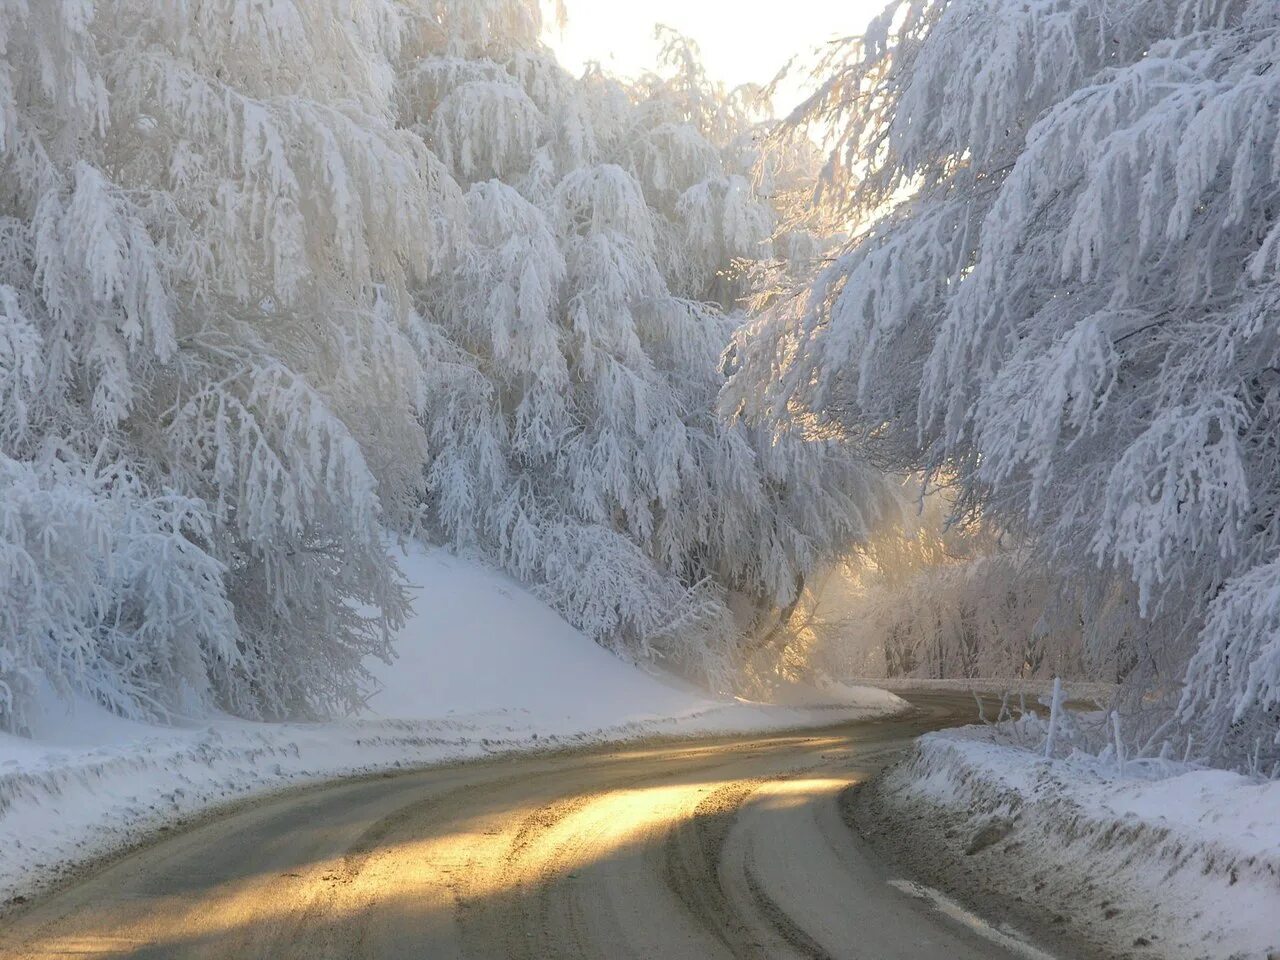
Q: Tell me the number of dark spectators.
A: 0